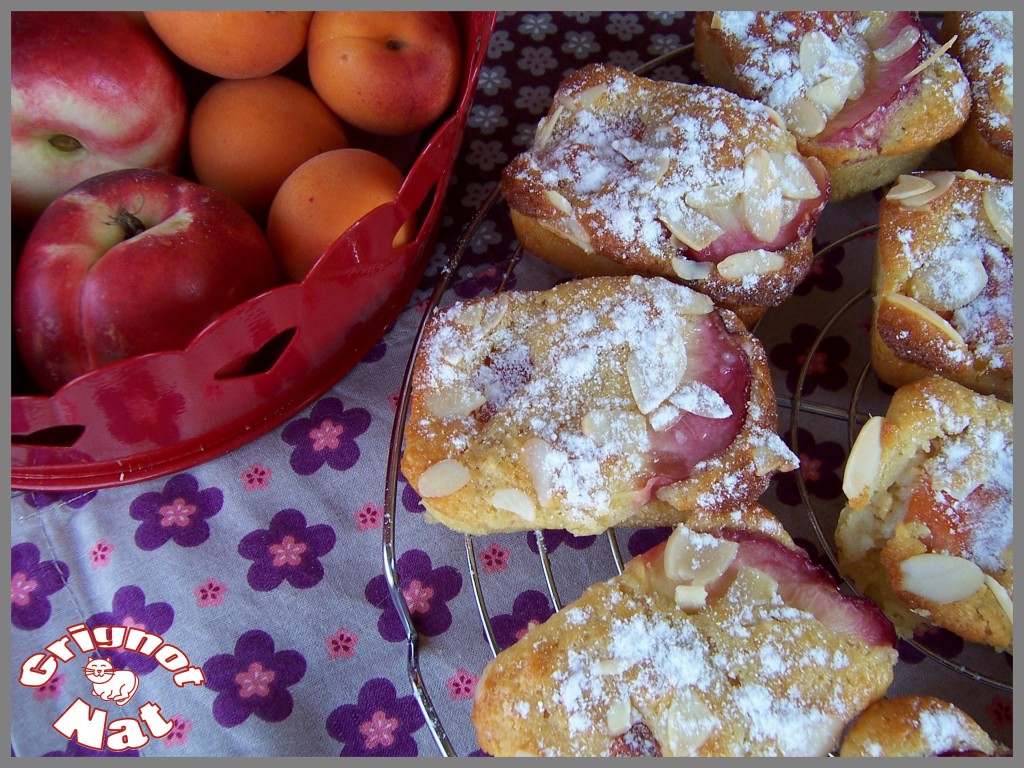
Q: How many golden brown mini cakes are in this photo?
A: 8